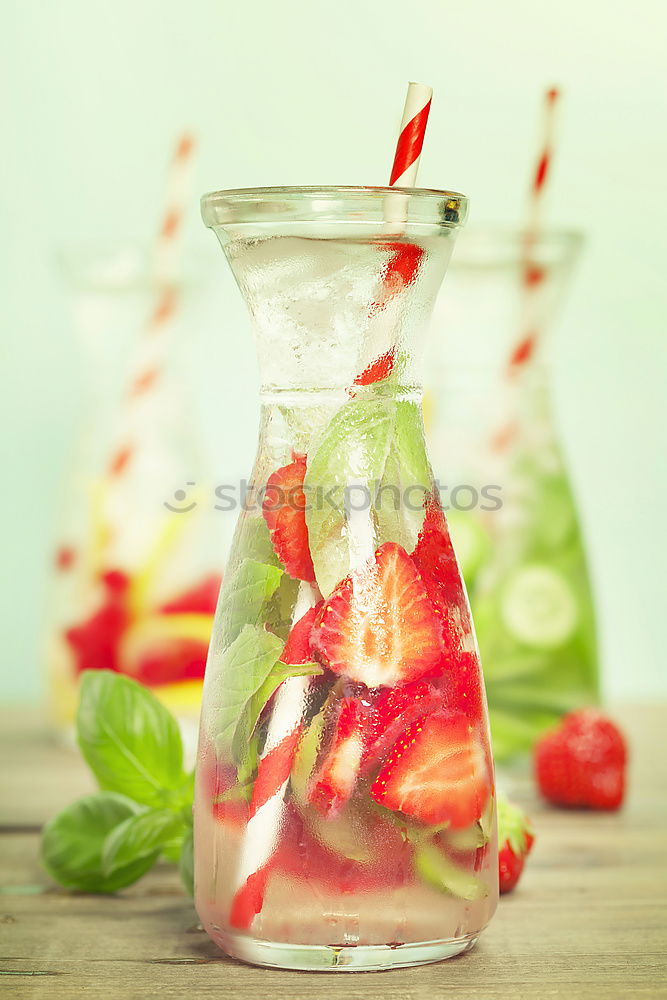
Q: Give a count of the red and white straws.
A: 3